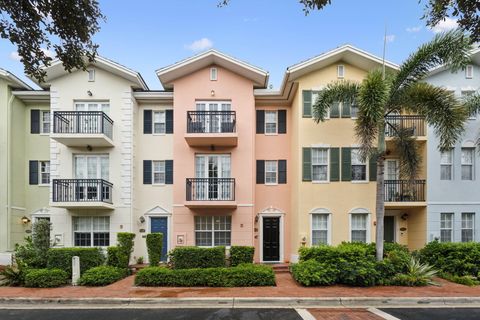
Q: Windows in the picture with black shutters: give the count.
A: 6